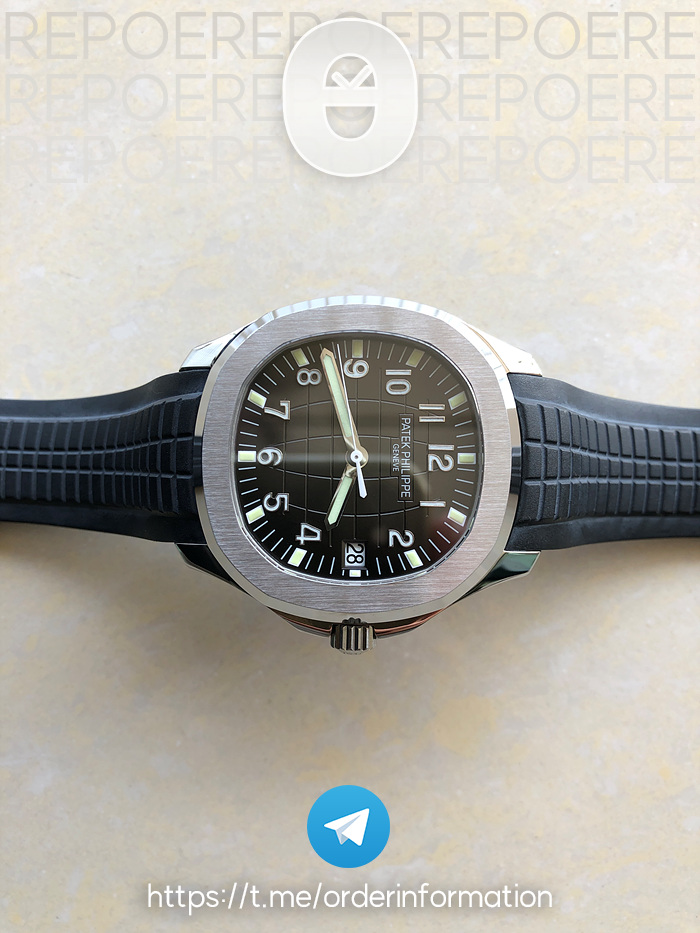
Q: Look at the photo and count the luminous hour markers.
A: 12